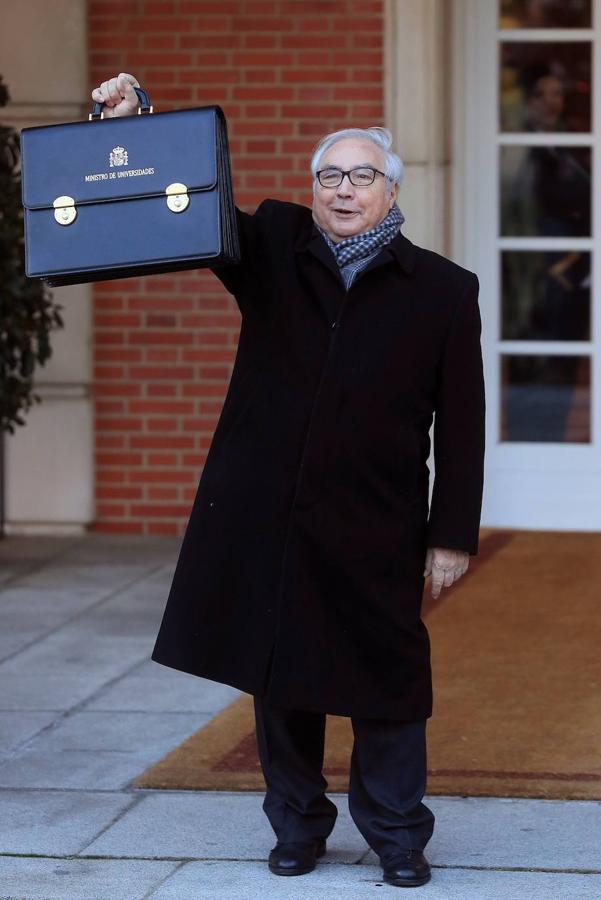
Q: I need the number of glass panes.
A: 5